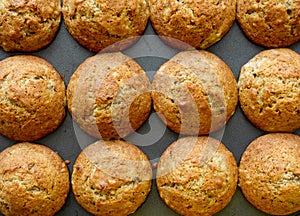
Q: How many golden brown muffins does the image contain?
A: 12